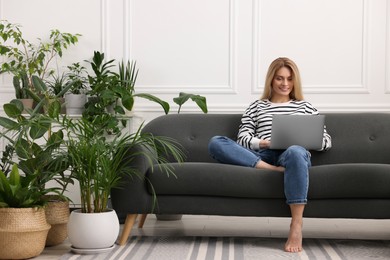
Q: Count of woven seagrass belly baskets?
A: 2